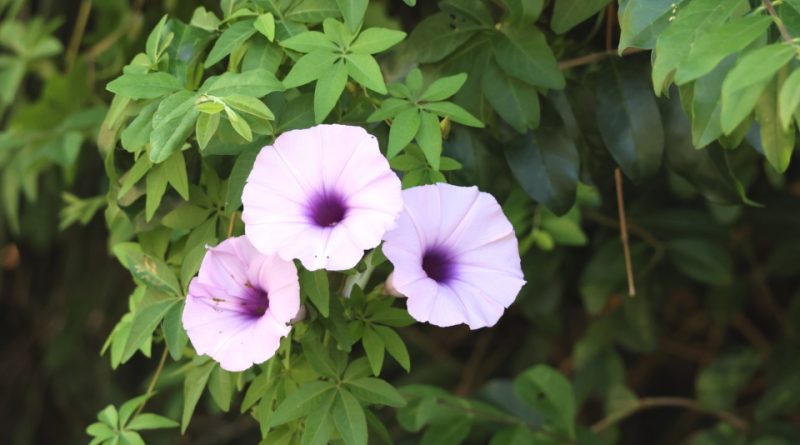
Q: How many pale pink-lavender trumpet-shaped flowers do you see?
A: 3